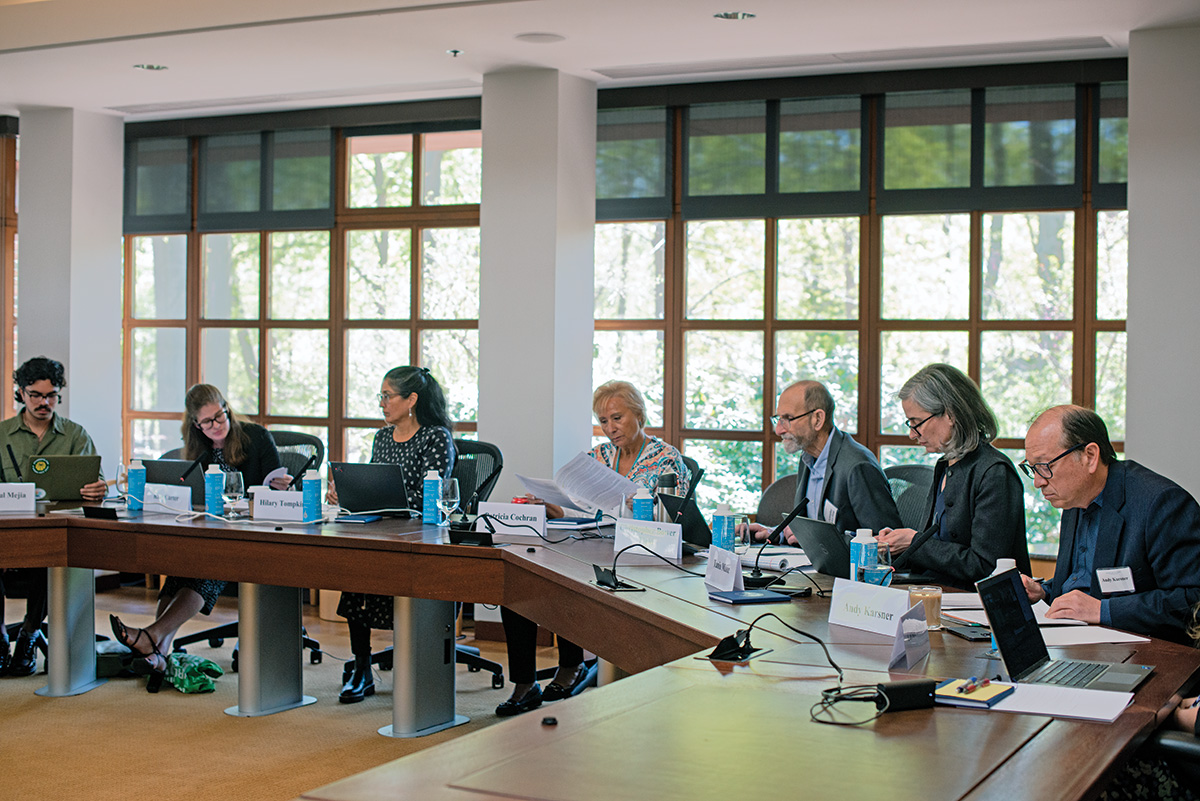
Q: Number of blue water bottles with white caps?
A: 8